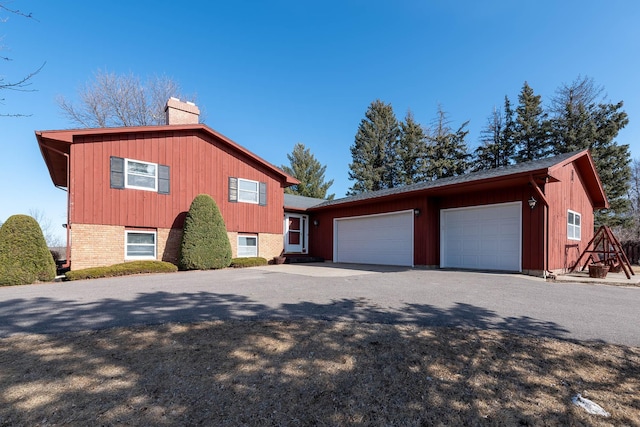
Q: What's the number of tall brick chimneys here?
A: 1